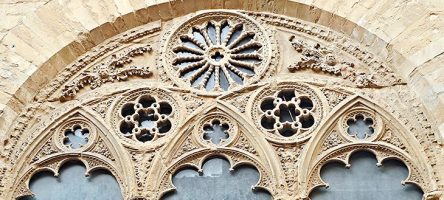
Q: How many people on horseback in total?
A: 0